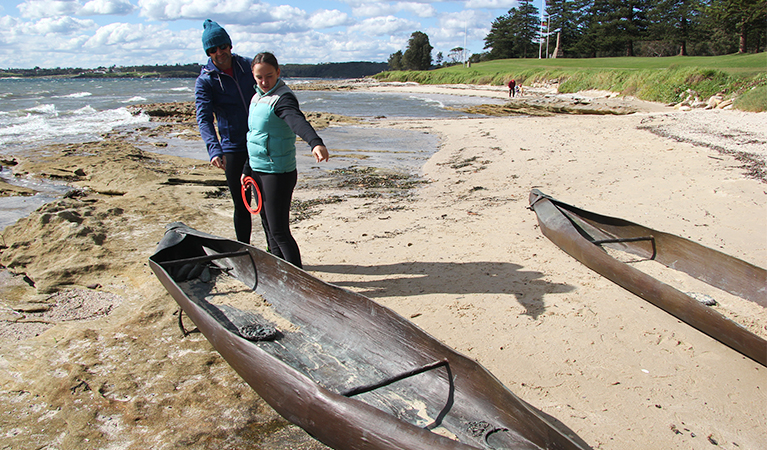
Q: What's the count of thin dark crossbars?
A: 3